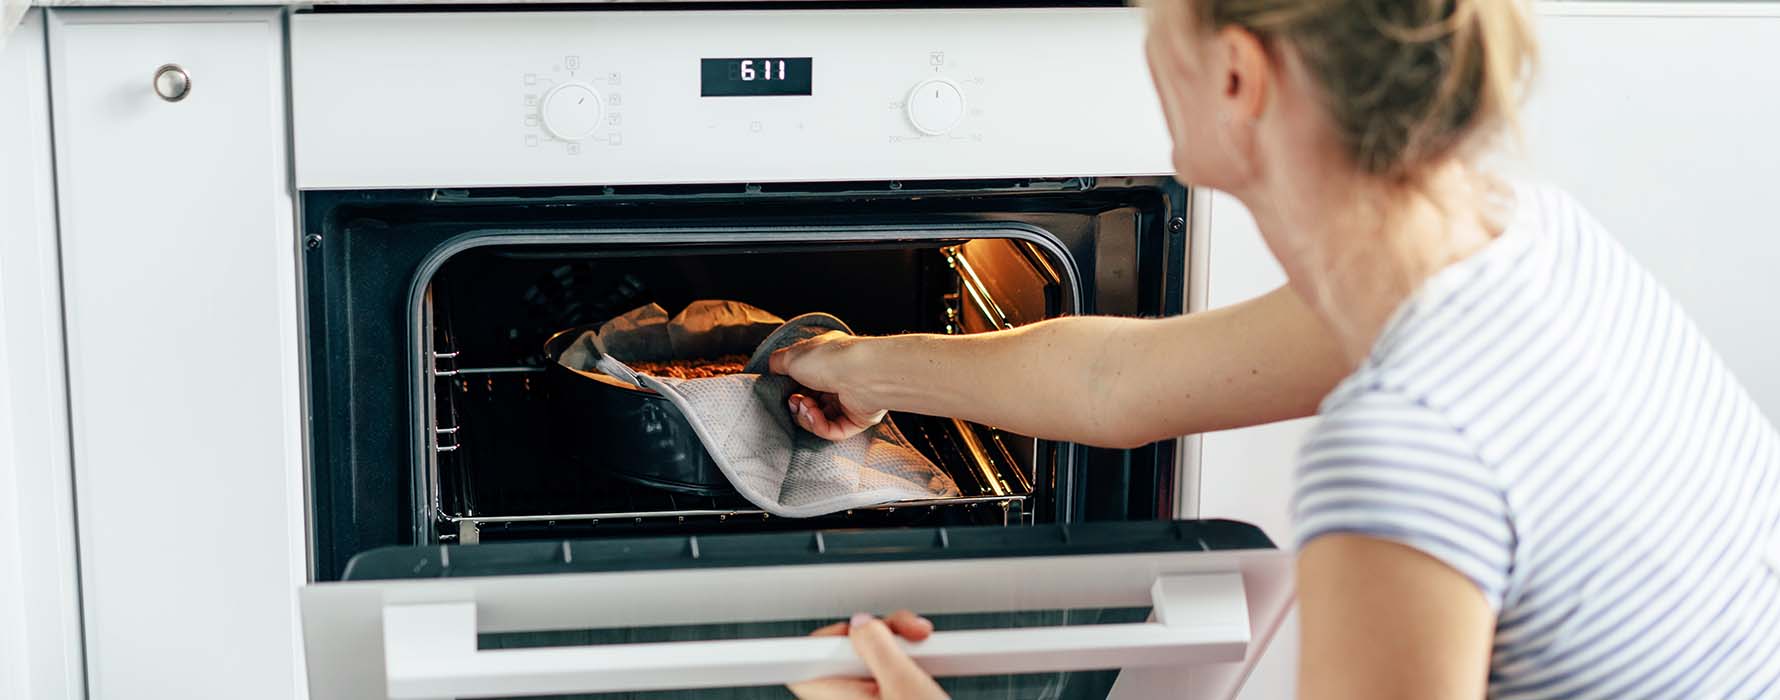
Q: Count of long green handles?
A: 0